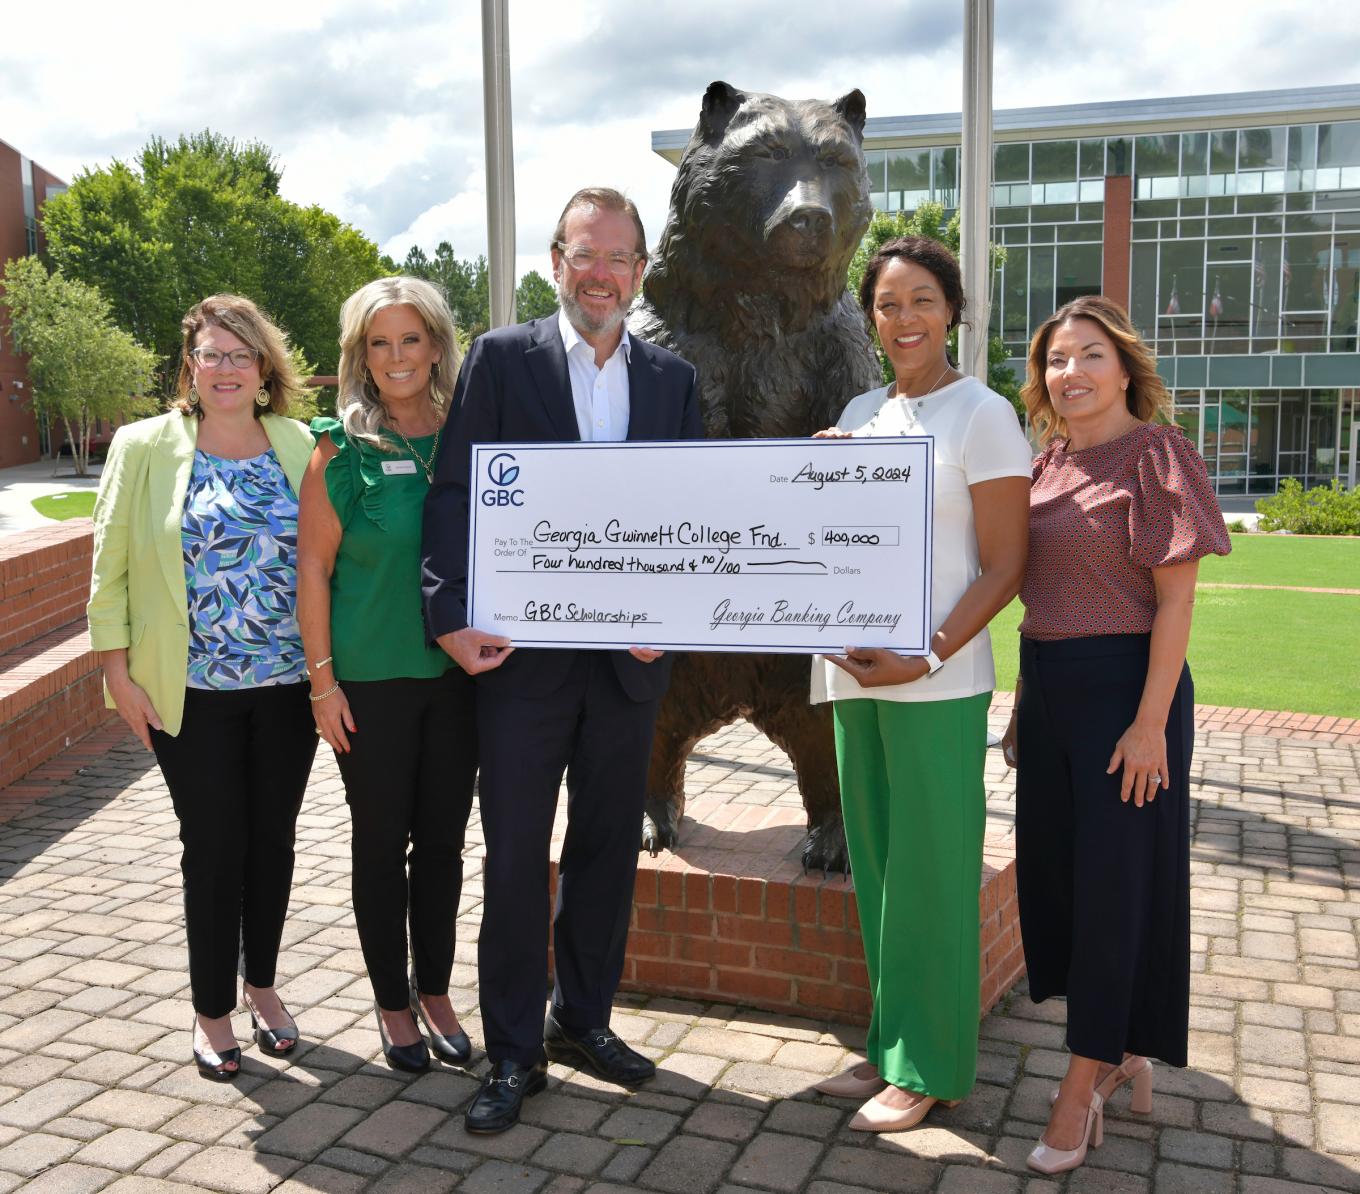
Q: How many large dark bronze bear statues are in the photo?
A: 1